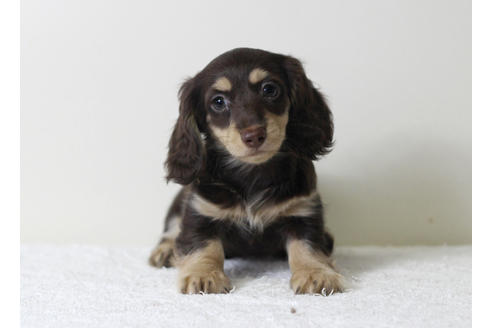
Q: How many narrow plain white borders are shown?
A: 2